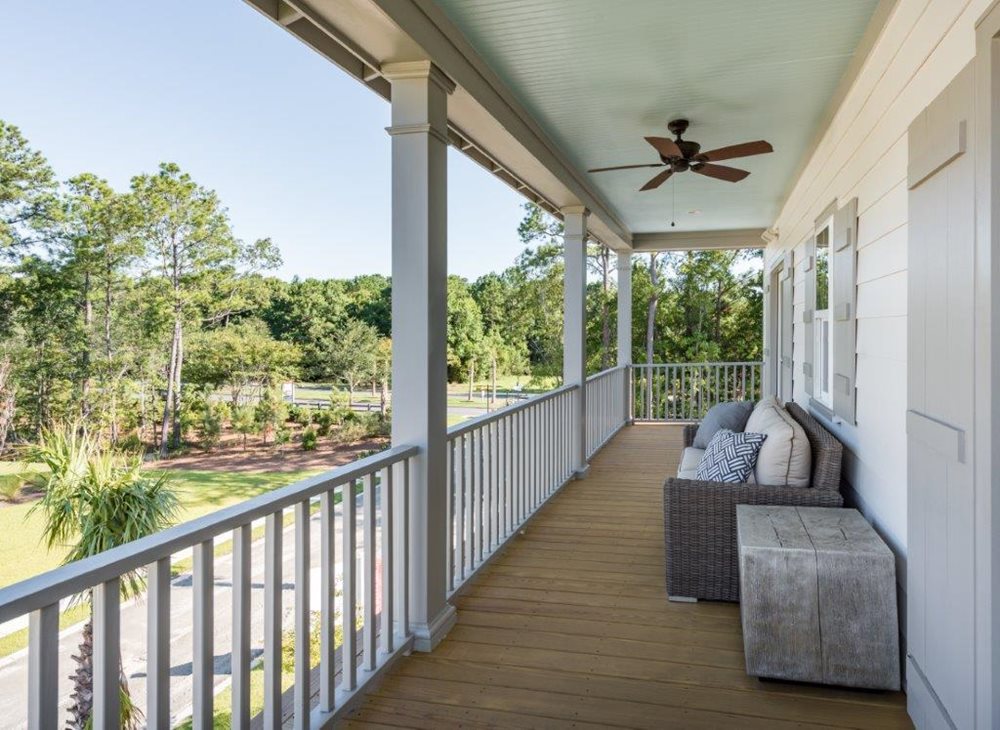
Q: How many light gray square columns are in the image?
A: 3